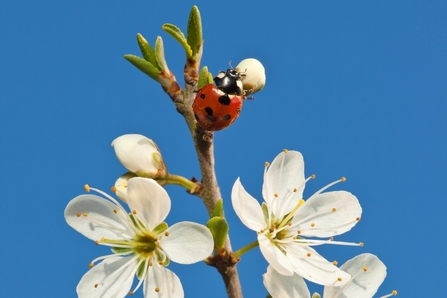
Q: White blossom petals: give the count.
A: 12